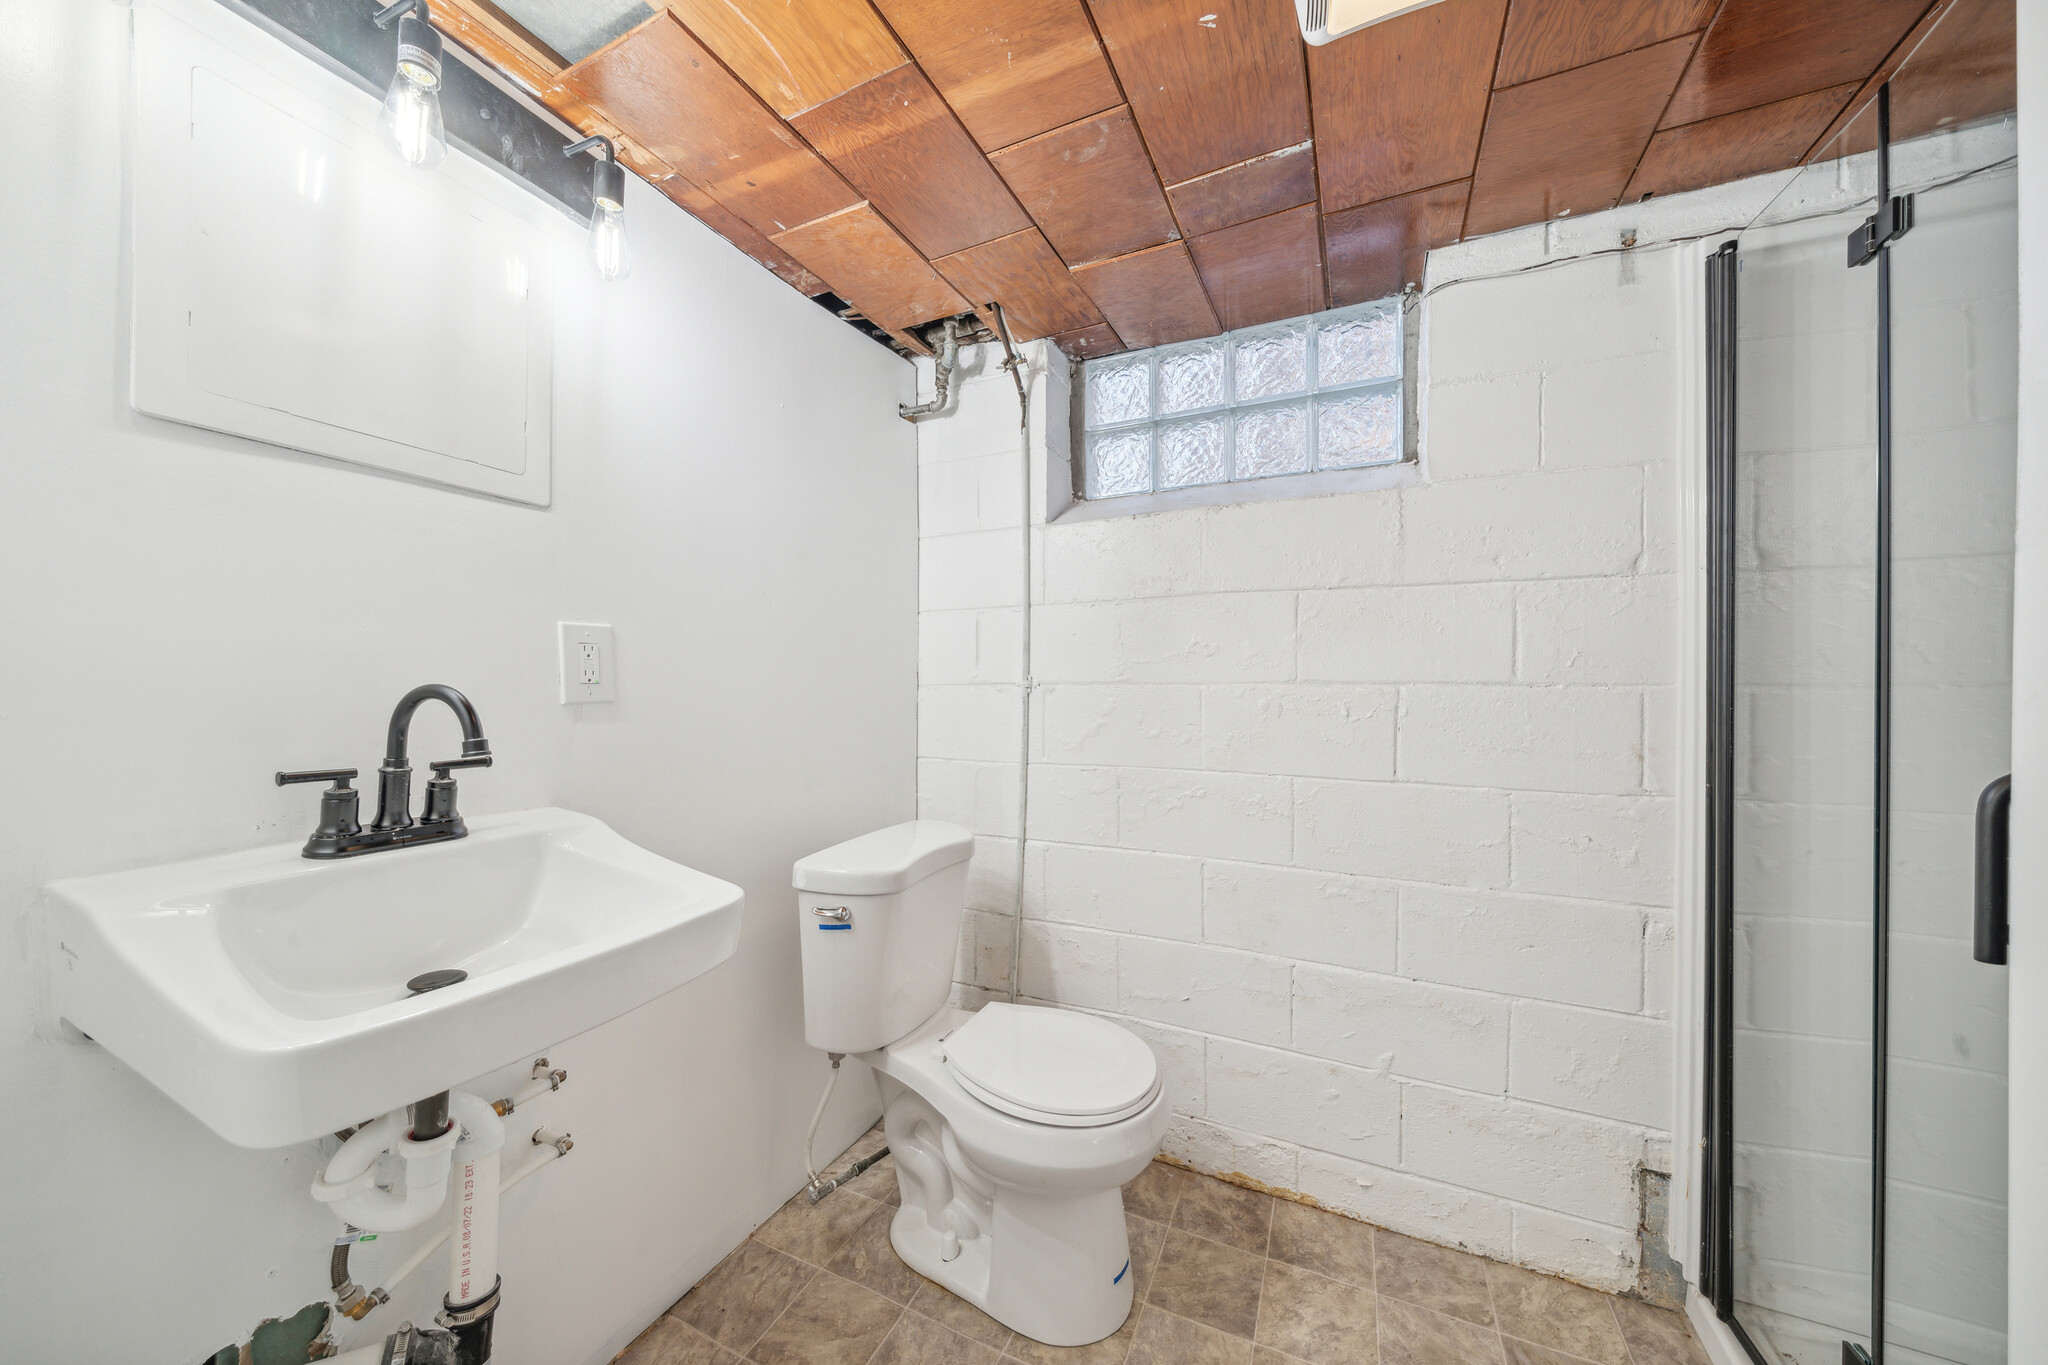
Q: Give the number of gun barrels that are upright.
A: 0